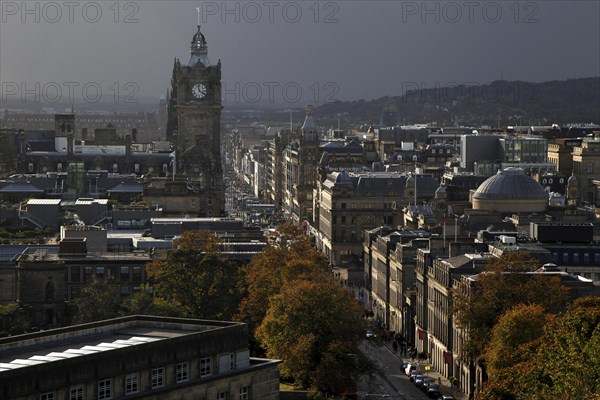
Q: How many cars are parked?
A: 7